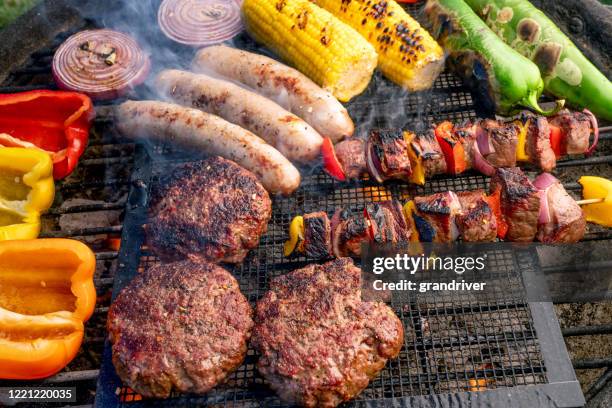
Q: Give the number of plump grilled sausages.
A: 3